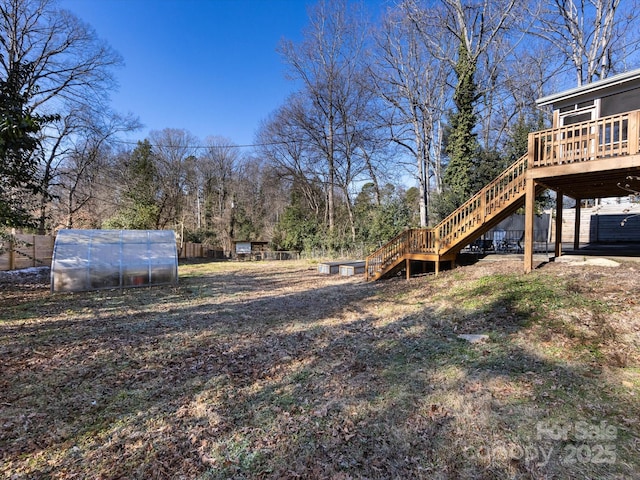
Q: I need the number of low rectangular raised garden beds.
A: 2